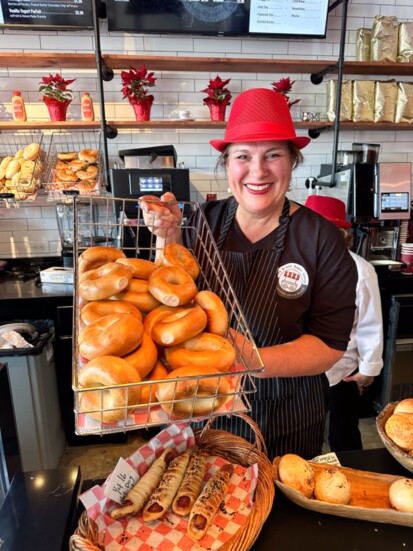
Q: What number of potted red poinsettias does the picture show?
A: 4